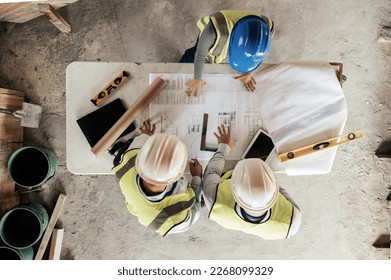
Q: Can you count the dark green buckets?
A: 3